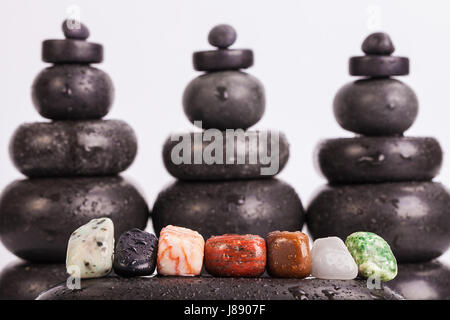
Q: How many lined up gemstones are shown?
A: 7